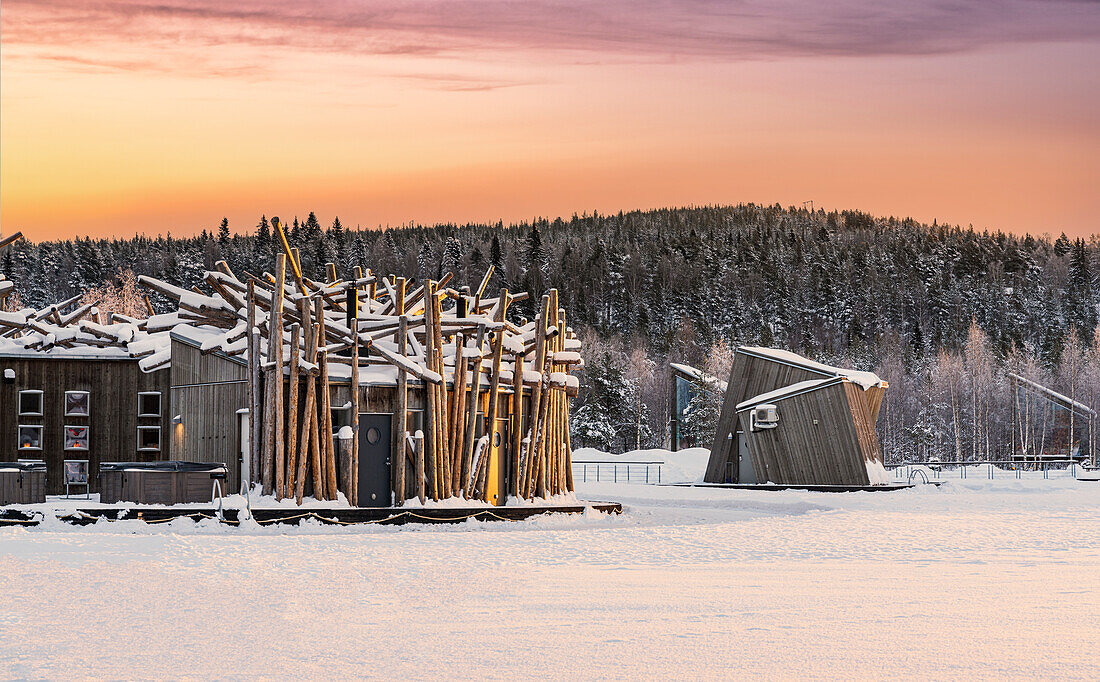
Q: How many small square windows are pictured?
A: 7